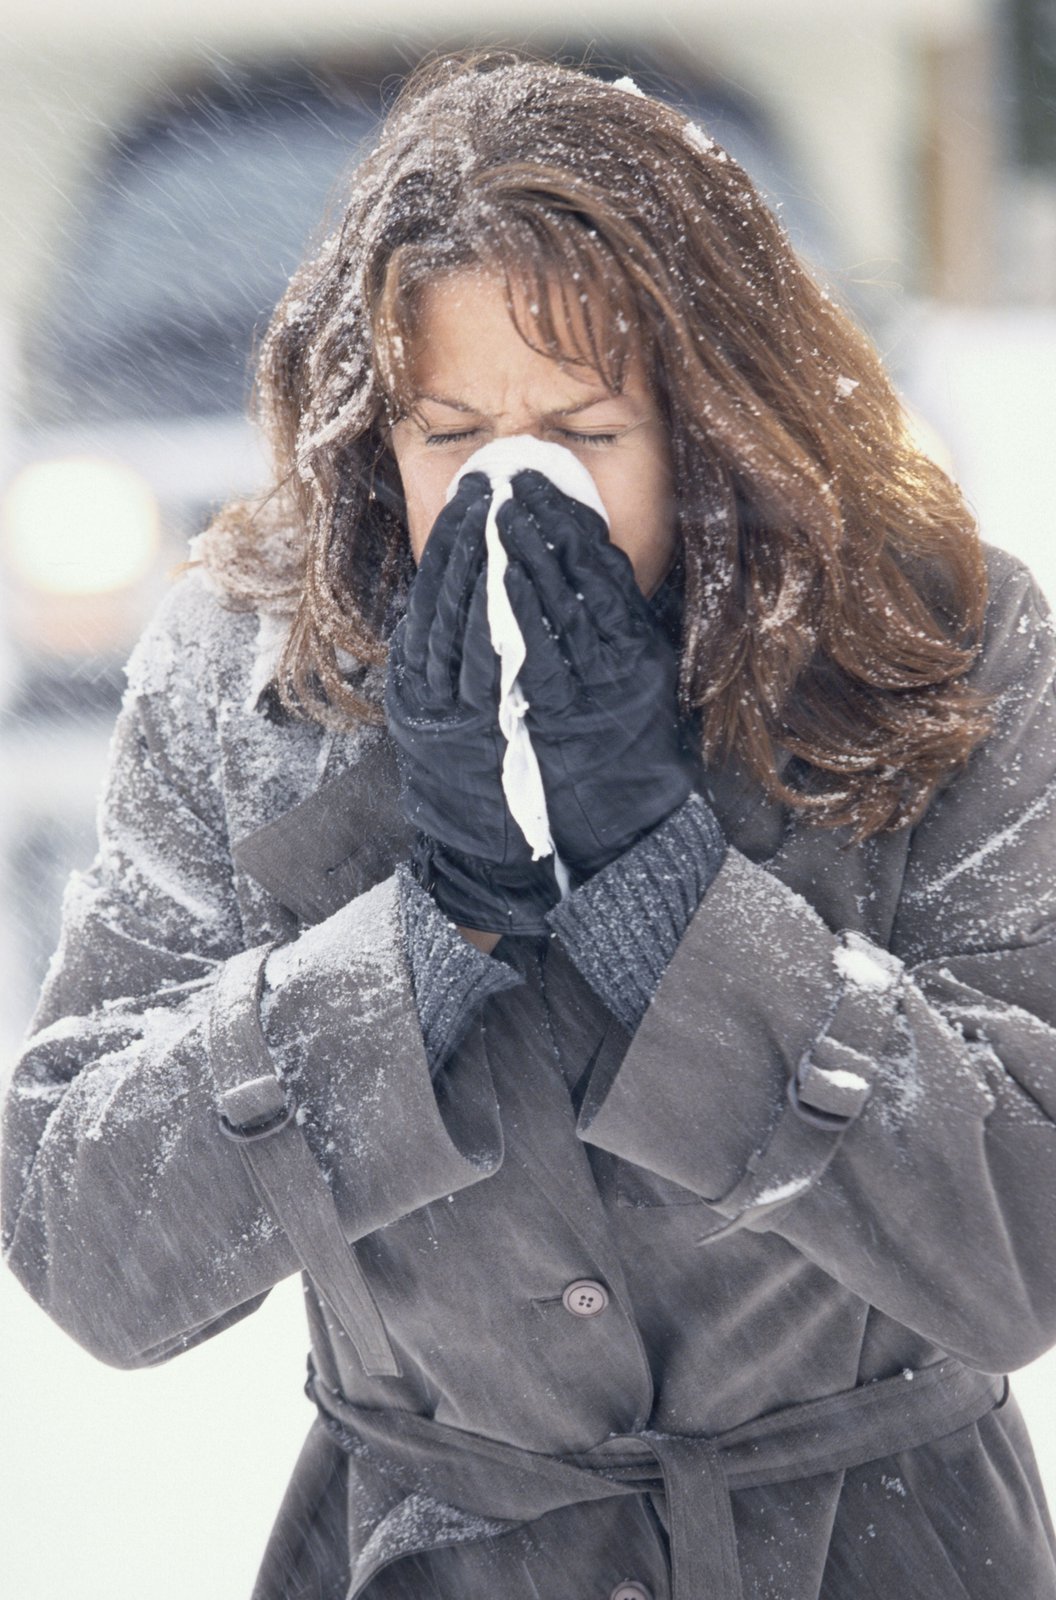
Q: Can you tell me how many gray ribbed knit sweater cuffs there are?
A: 2